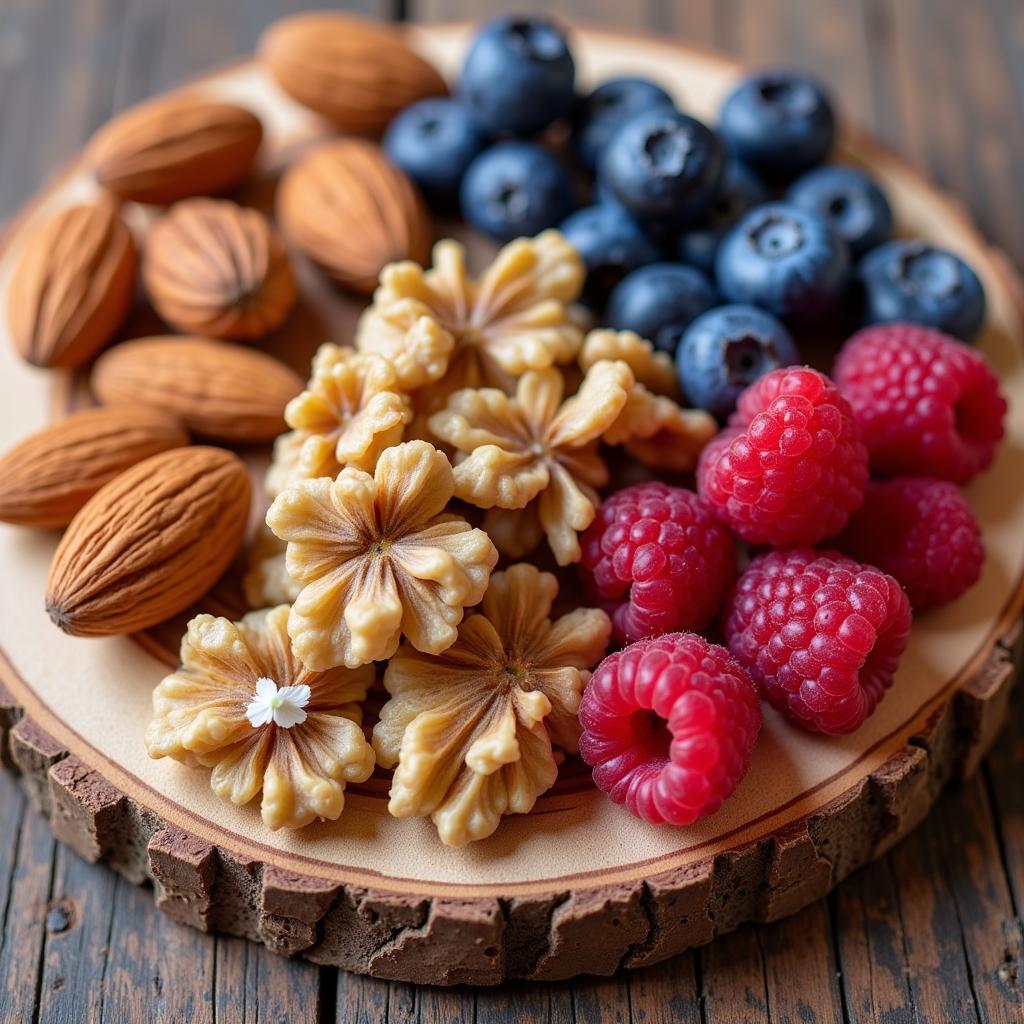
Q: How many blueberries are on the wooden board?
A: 13